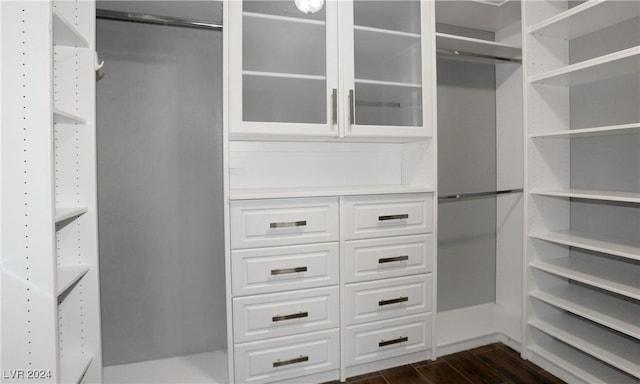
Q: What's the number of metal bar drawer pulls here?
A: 8